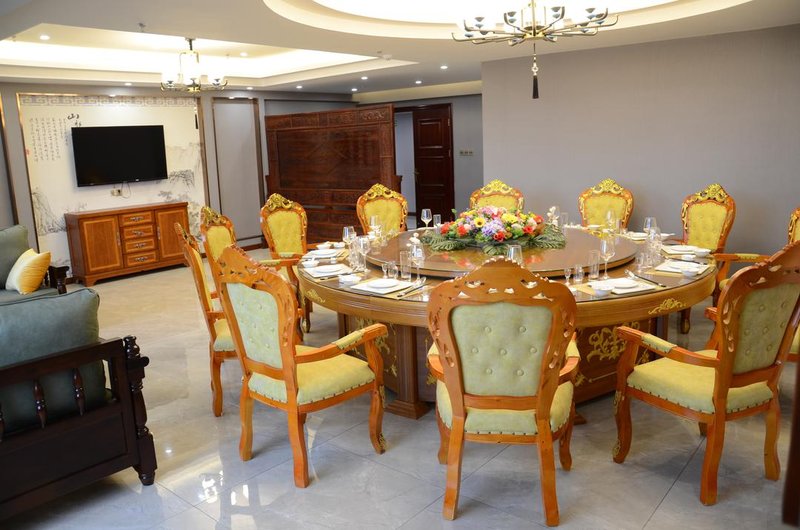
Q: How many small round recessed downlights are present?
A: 9